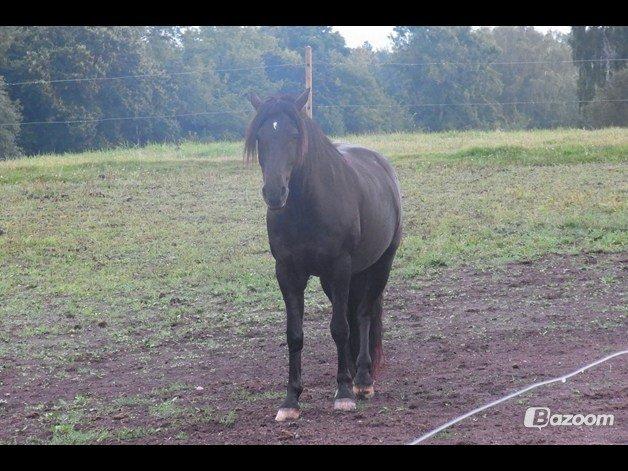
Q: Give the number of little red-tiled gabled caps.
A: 0